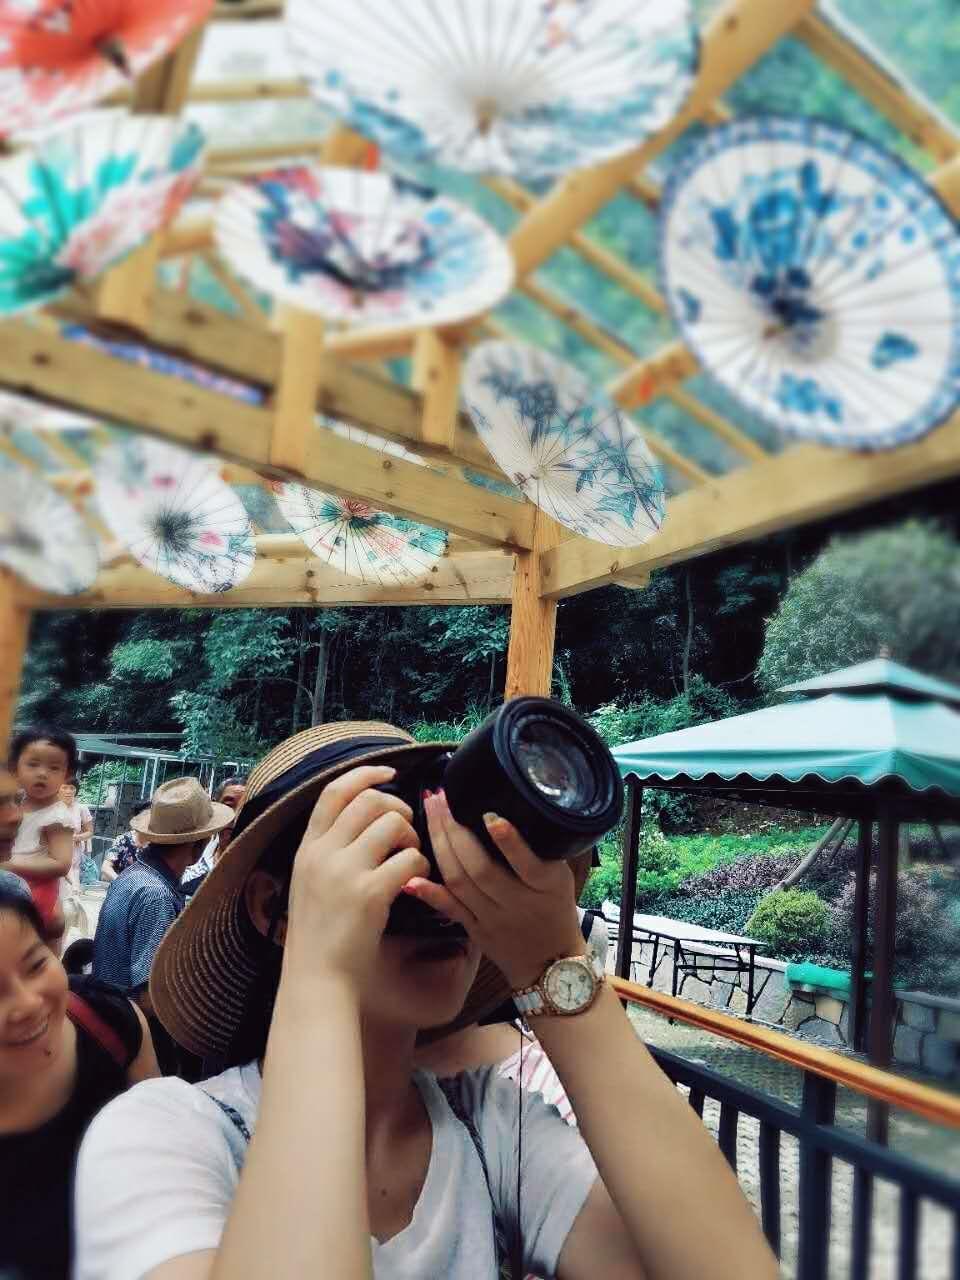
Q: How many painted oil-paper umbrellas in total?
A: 9